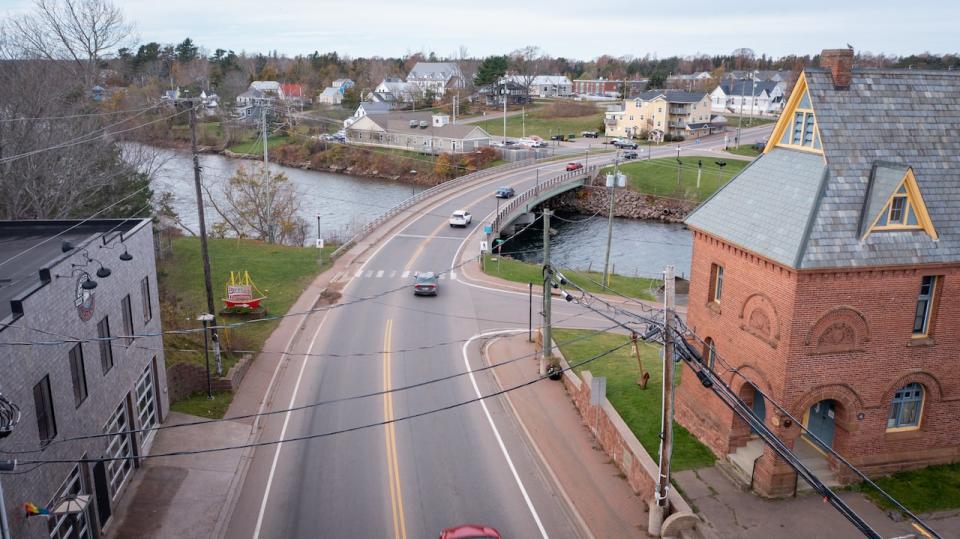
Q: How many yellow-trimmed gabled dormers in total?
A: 2